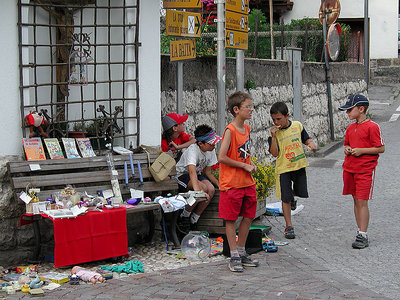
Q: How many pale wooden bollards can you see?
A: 0